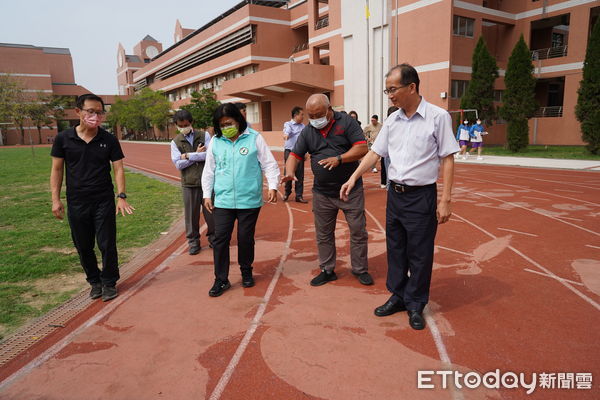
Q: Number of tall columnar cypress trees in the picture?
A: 3